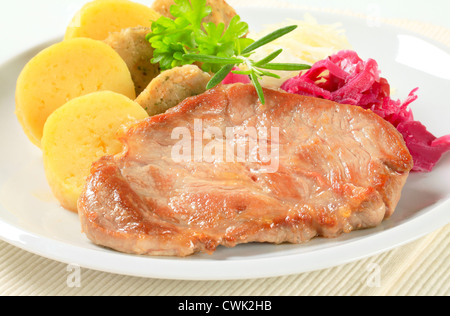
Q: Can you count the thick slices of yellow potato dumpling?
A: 3